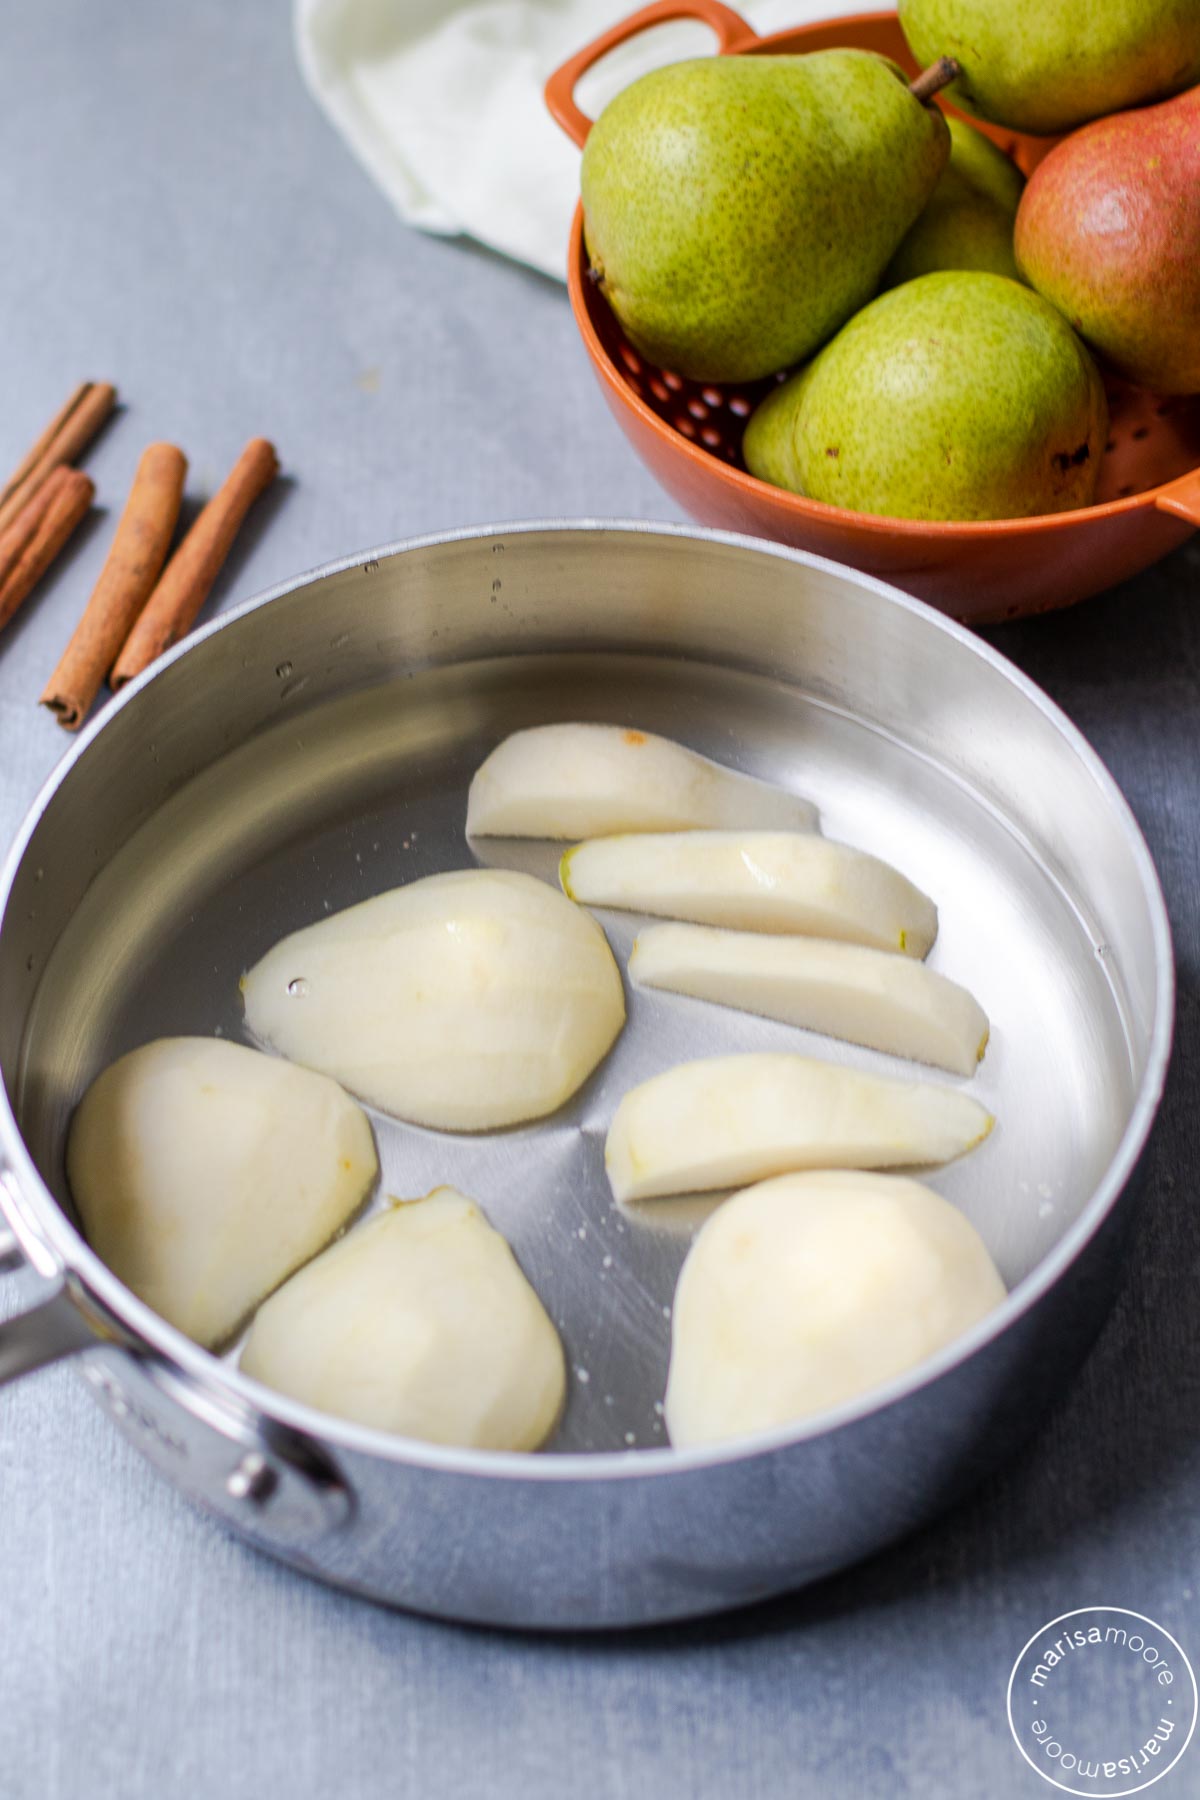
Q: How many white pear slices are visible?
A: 8